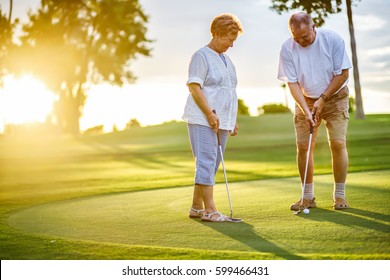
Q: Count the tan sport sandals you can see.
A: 2